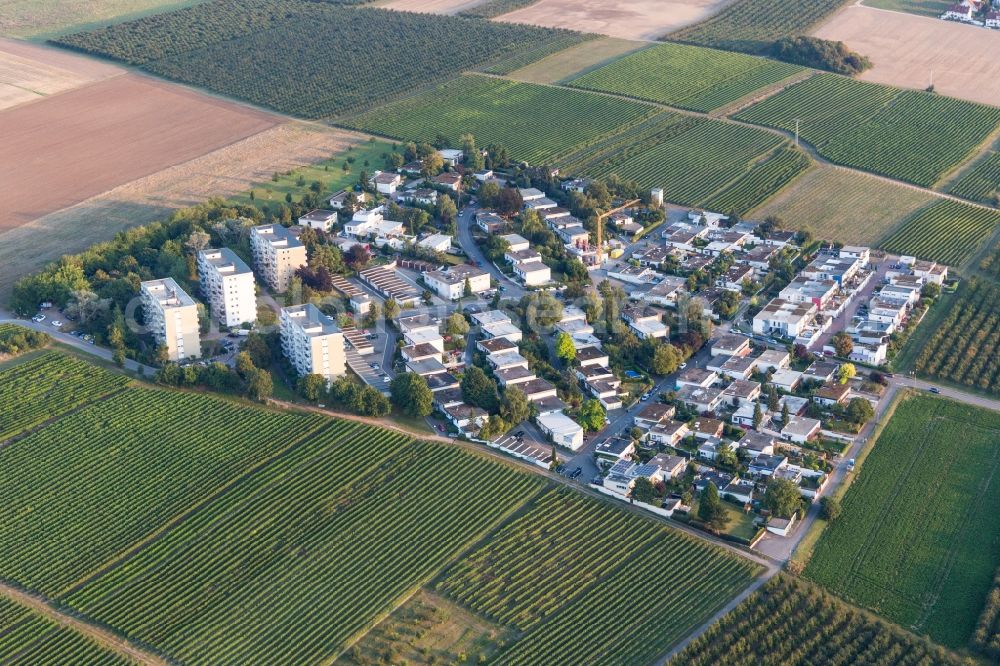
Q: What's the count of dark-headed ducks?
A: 0